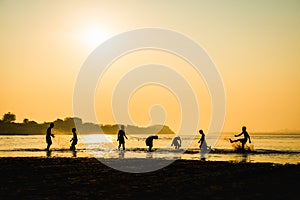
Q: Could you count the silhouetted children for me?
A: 7